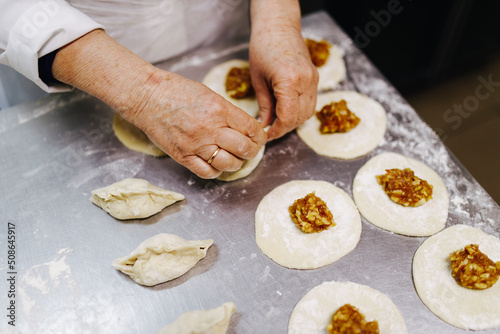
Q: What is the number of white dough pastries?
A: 12